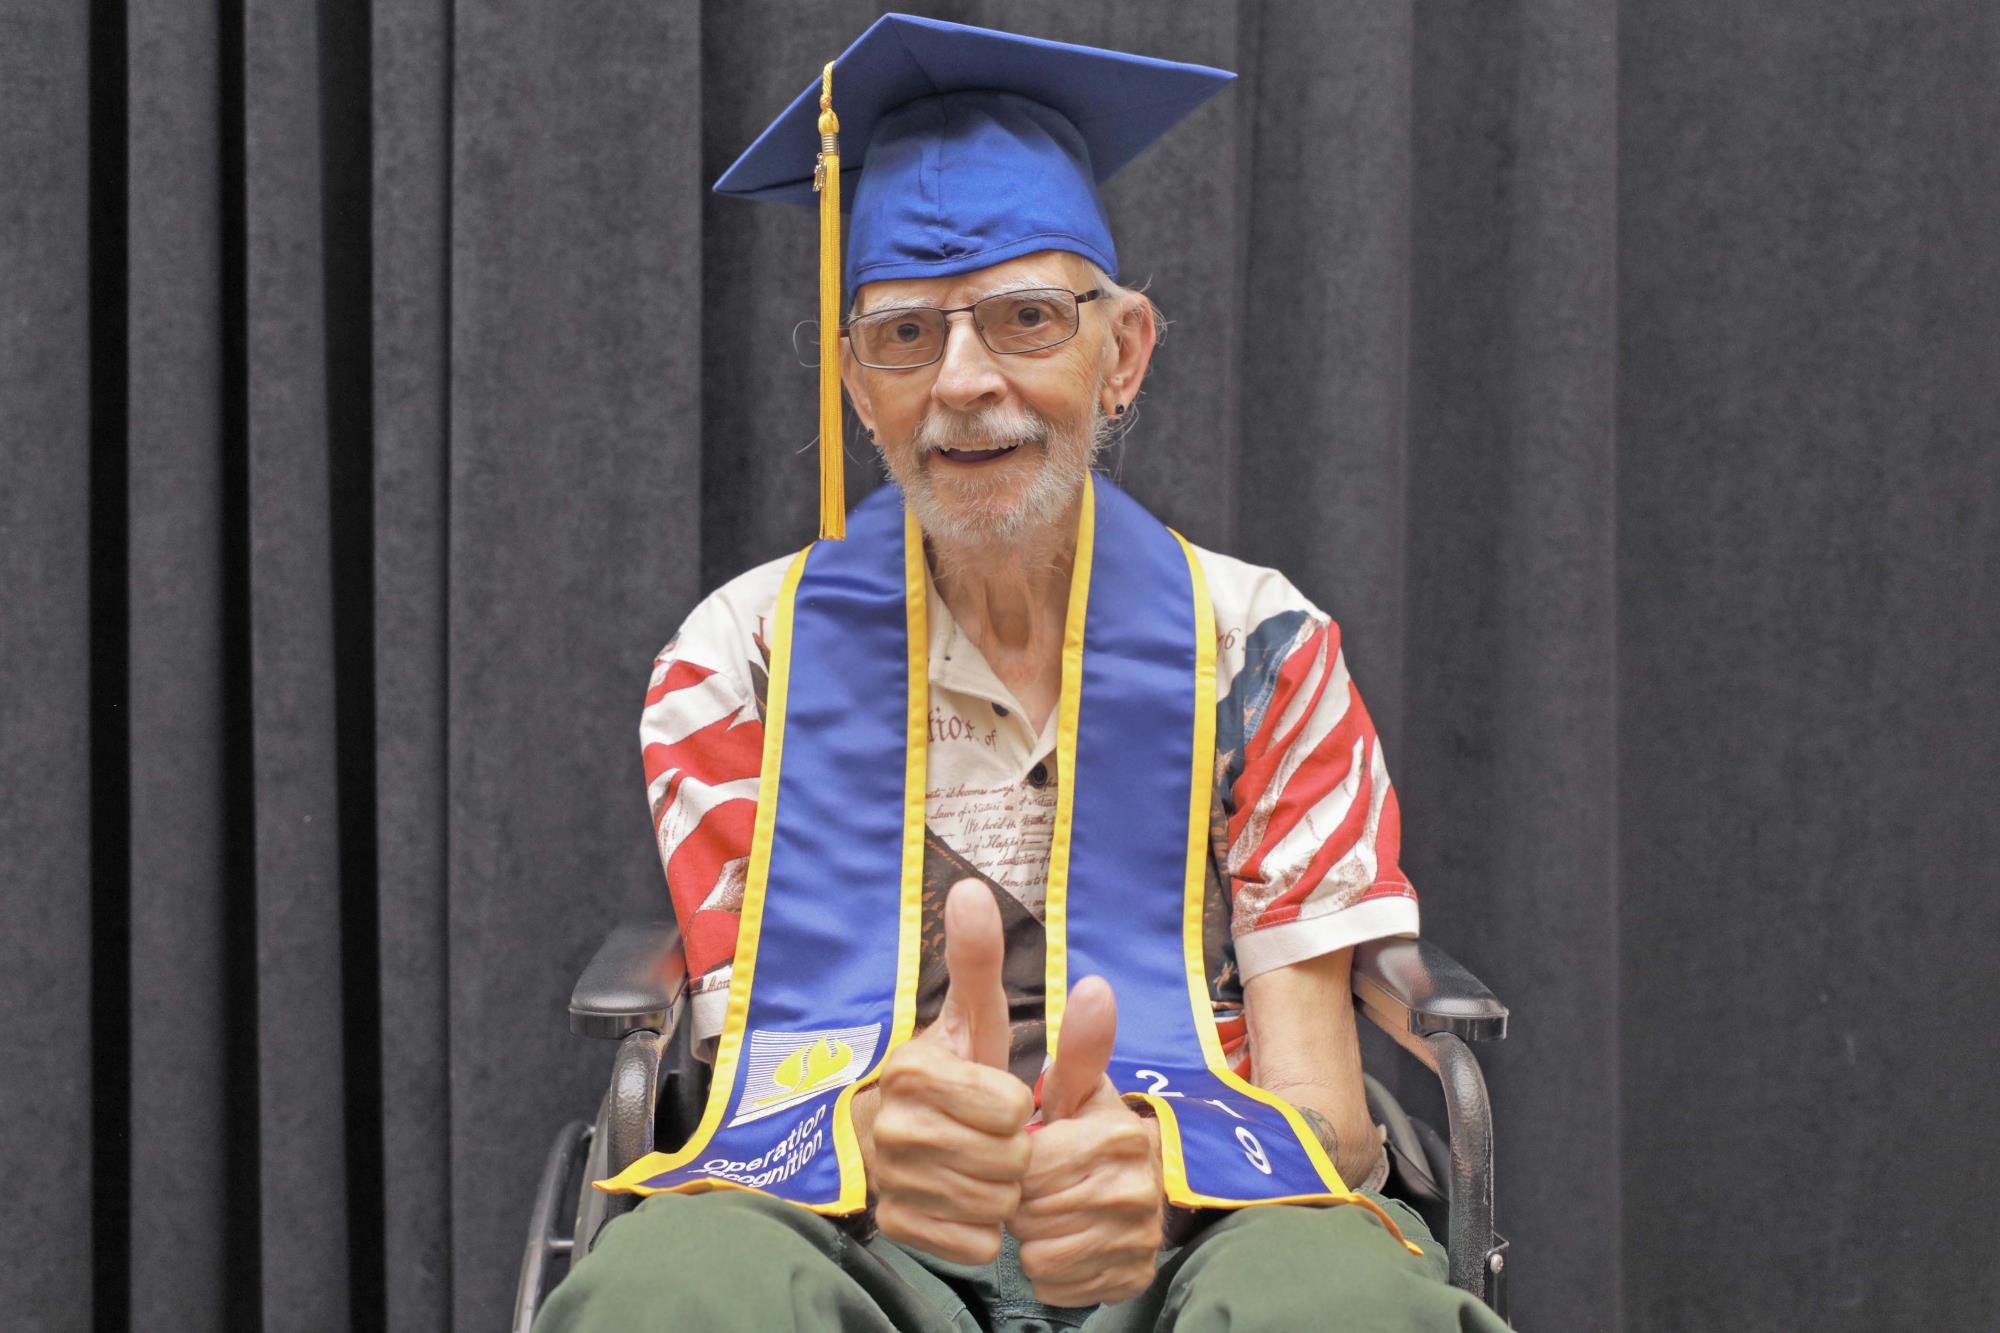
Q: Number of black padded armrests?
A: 2